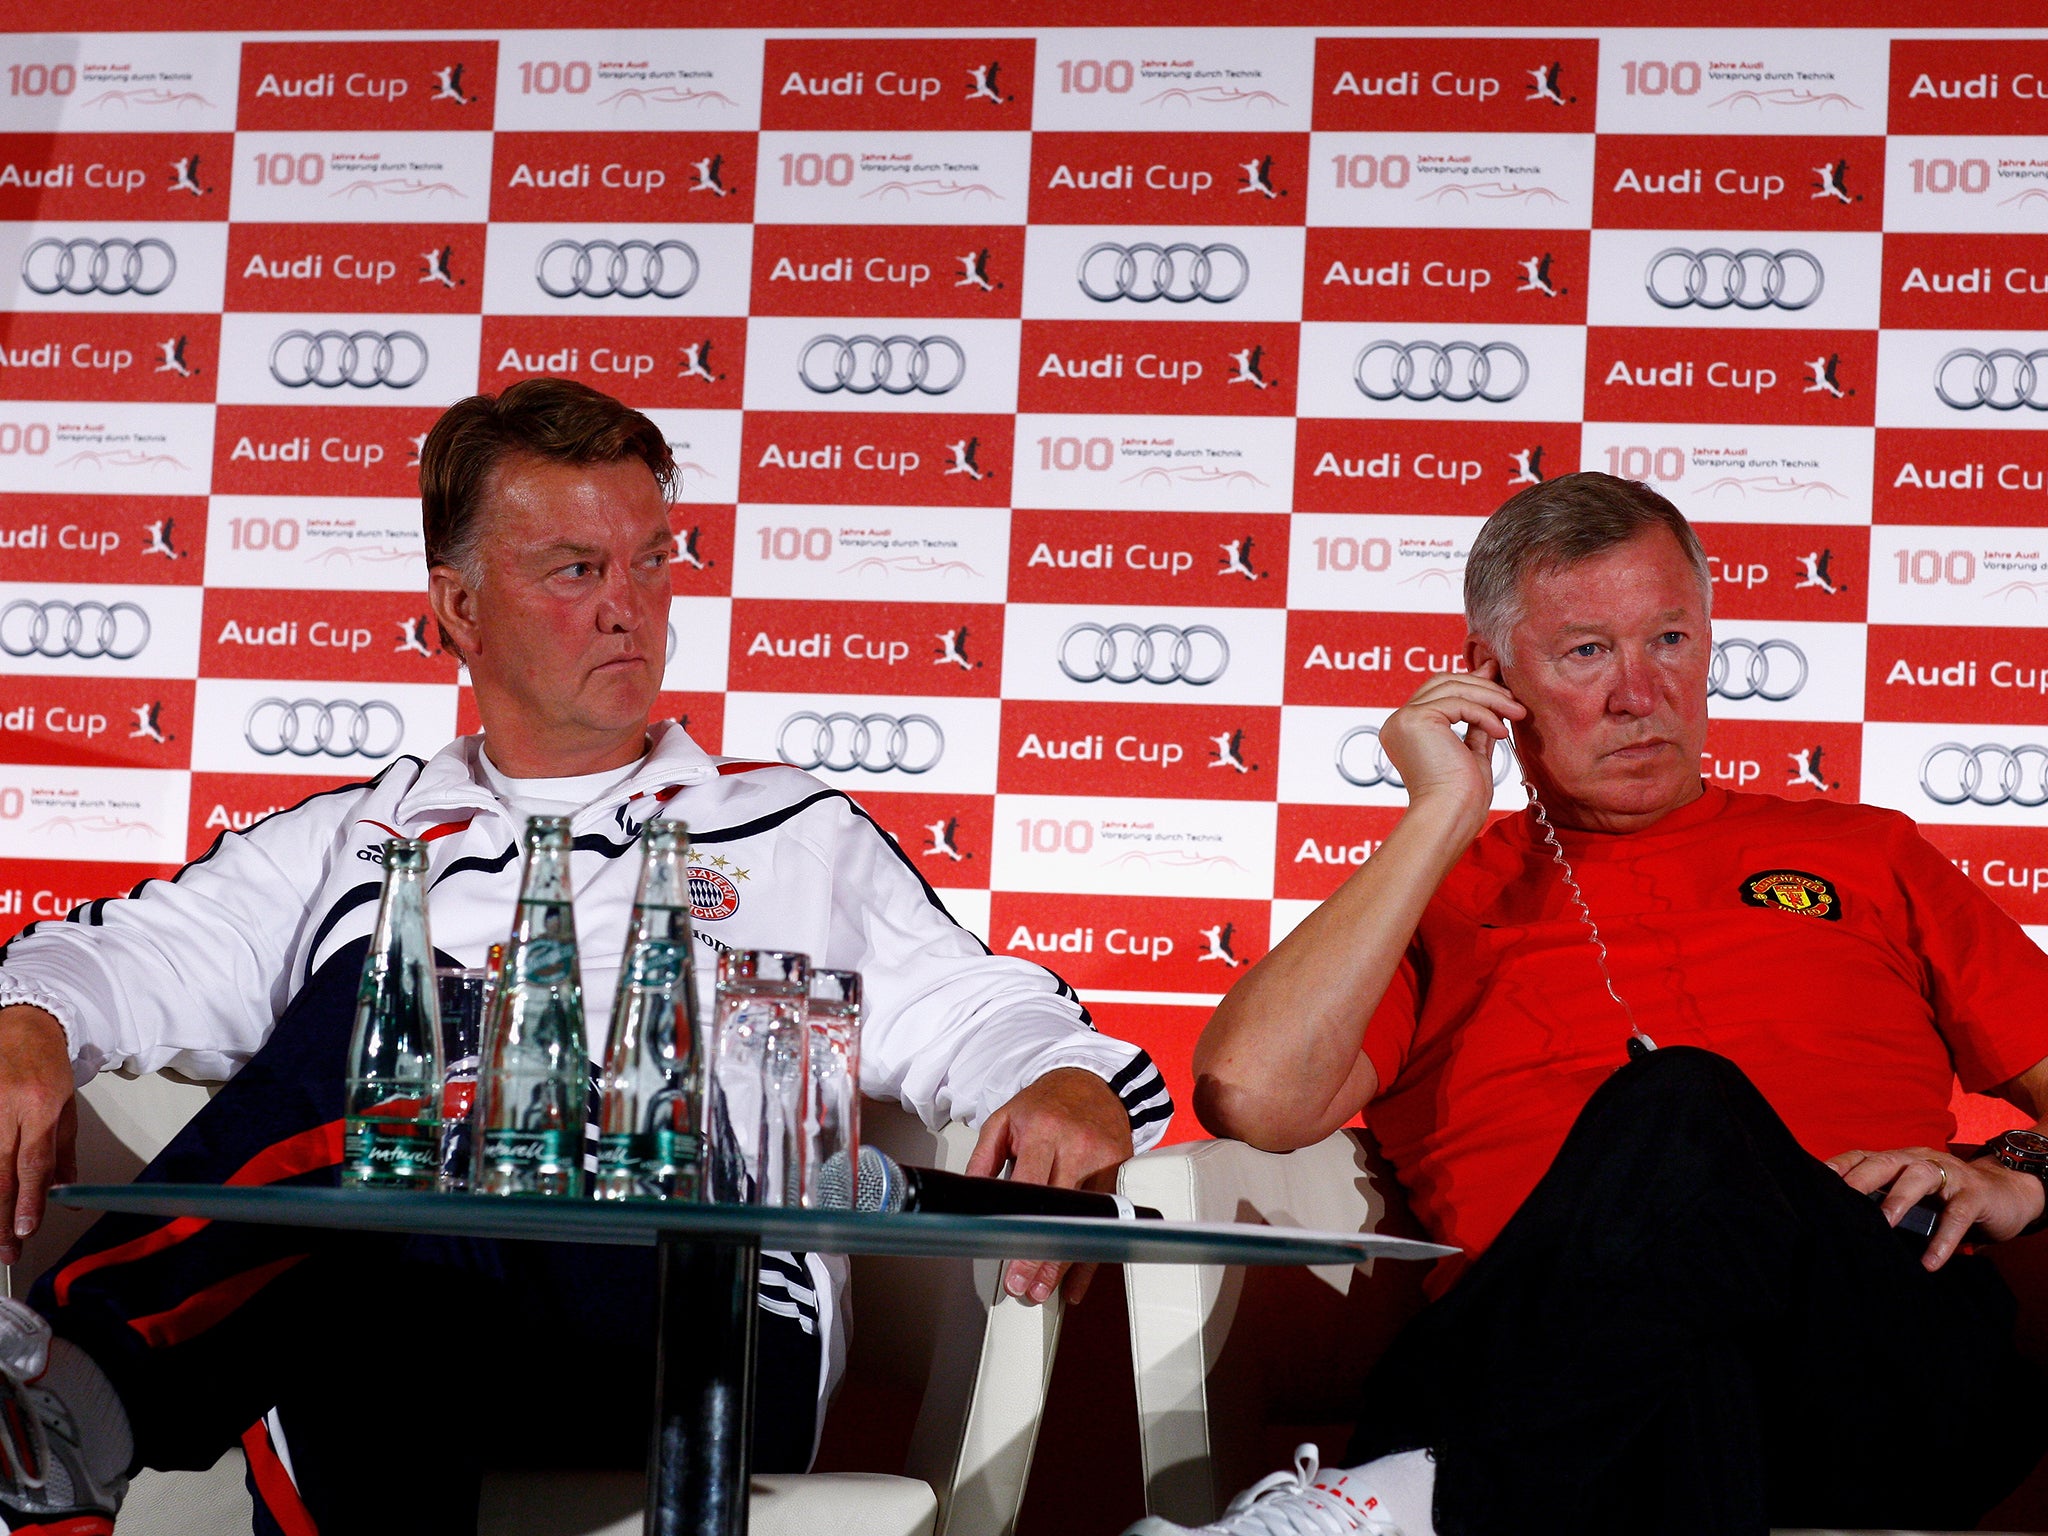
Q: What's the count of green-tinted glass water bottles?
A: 3